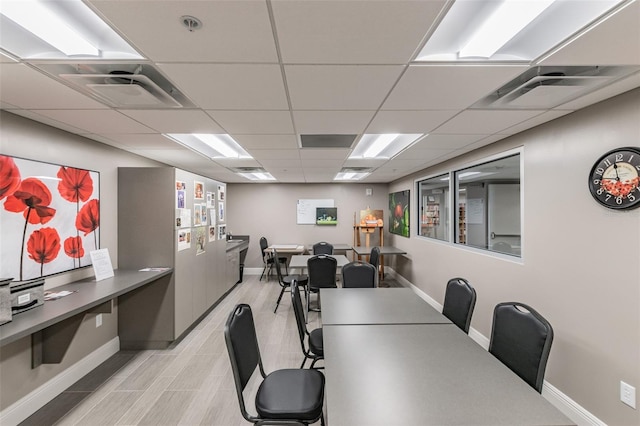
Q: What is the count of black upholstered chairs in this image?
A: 10